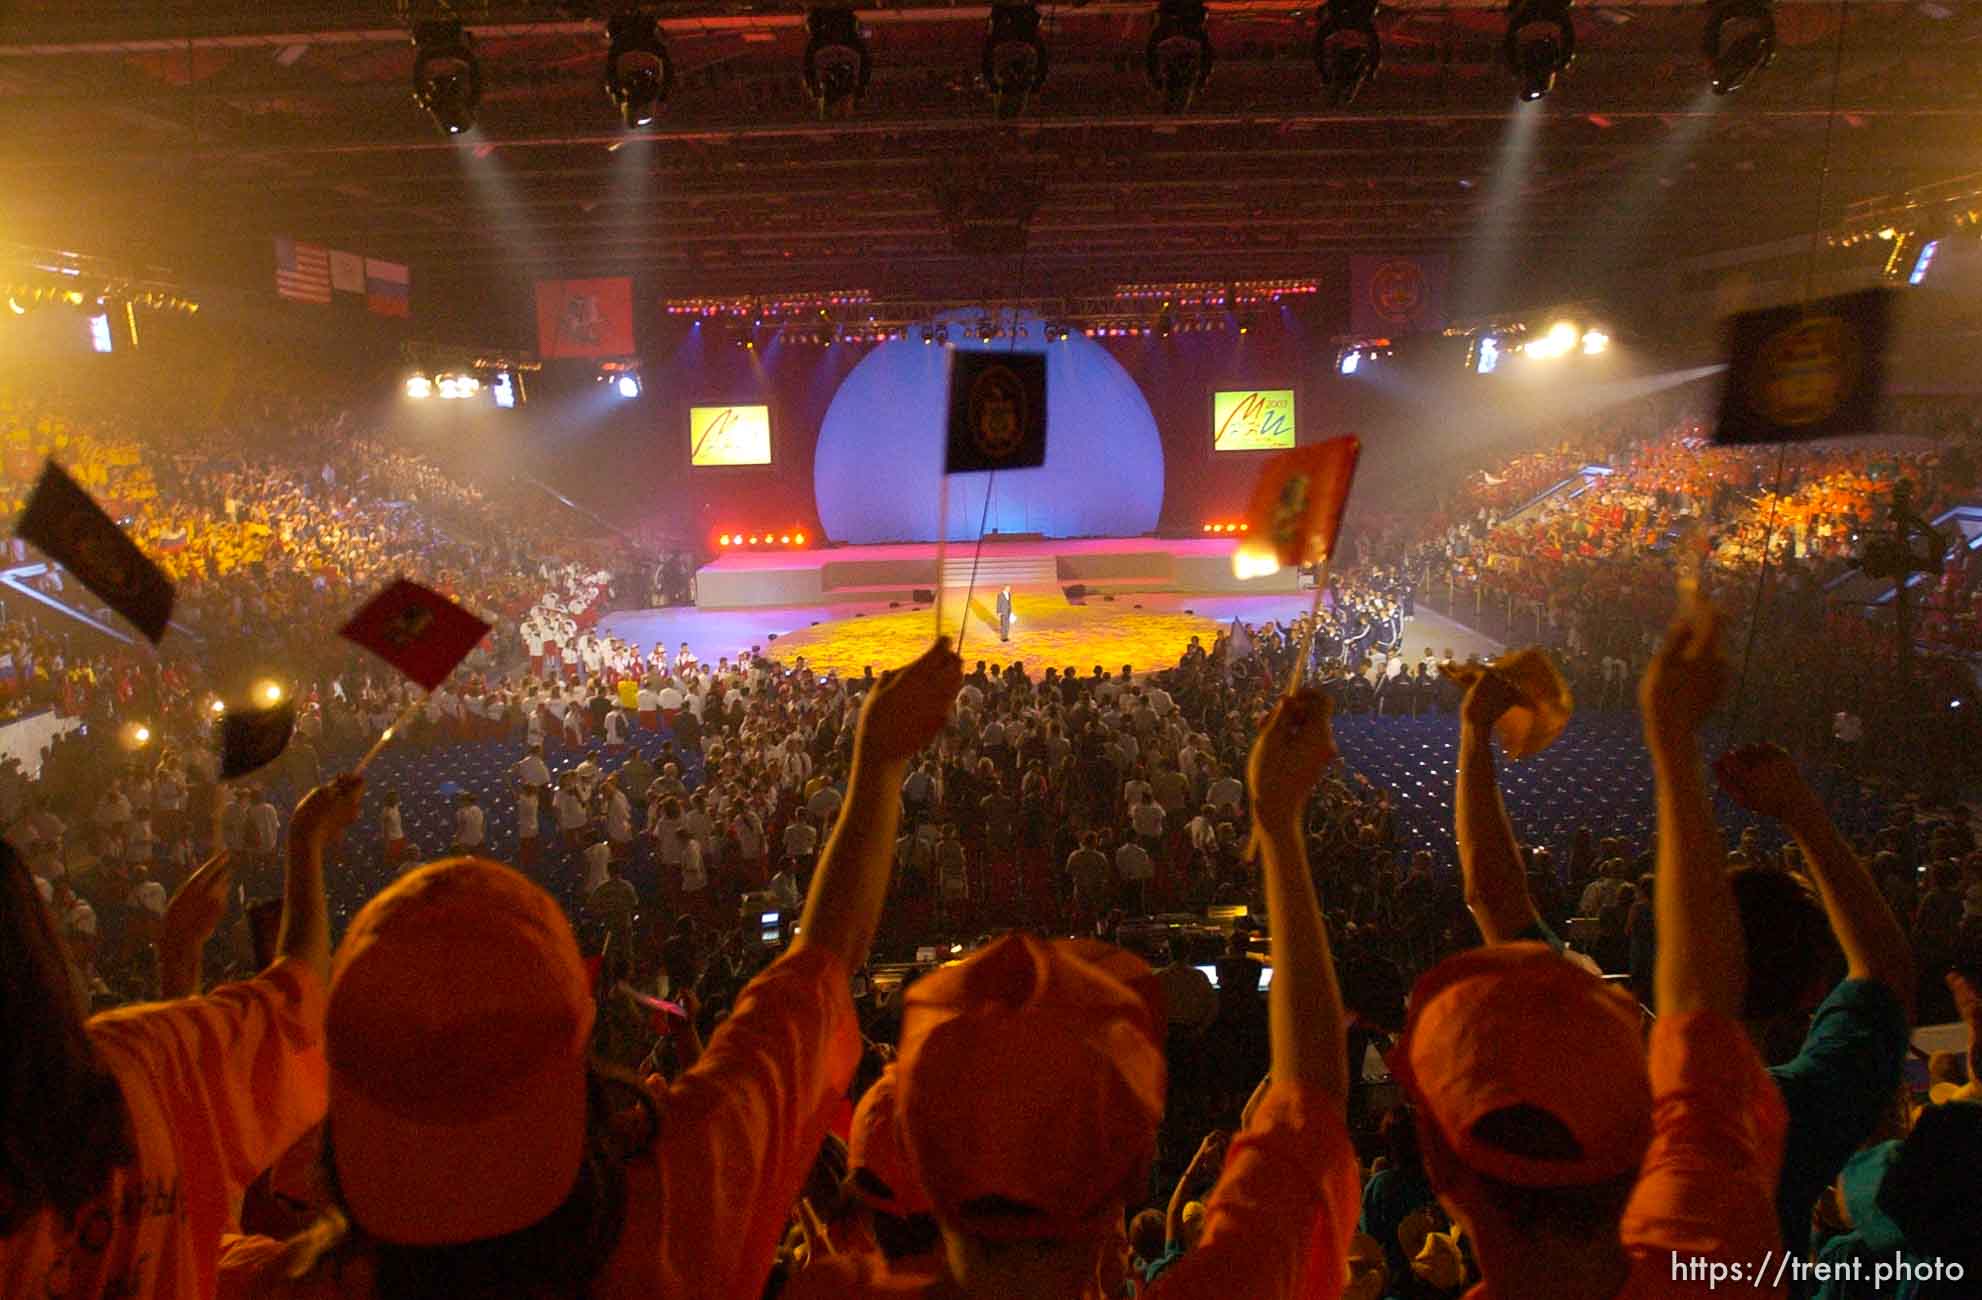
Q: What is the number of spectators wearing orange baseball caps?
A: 4